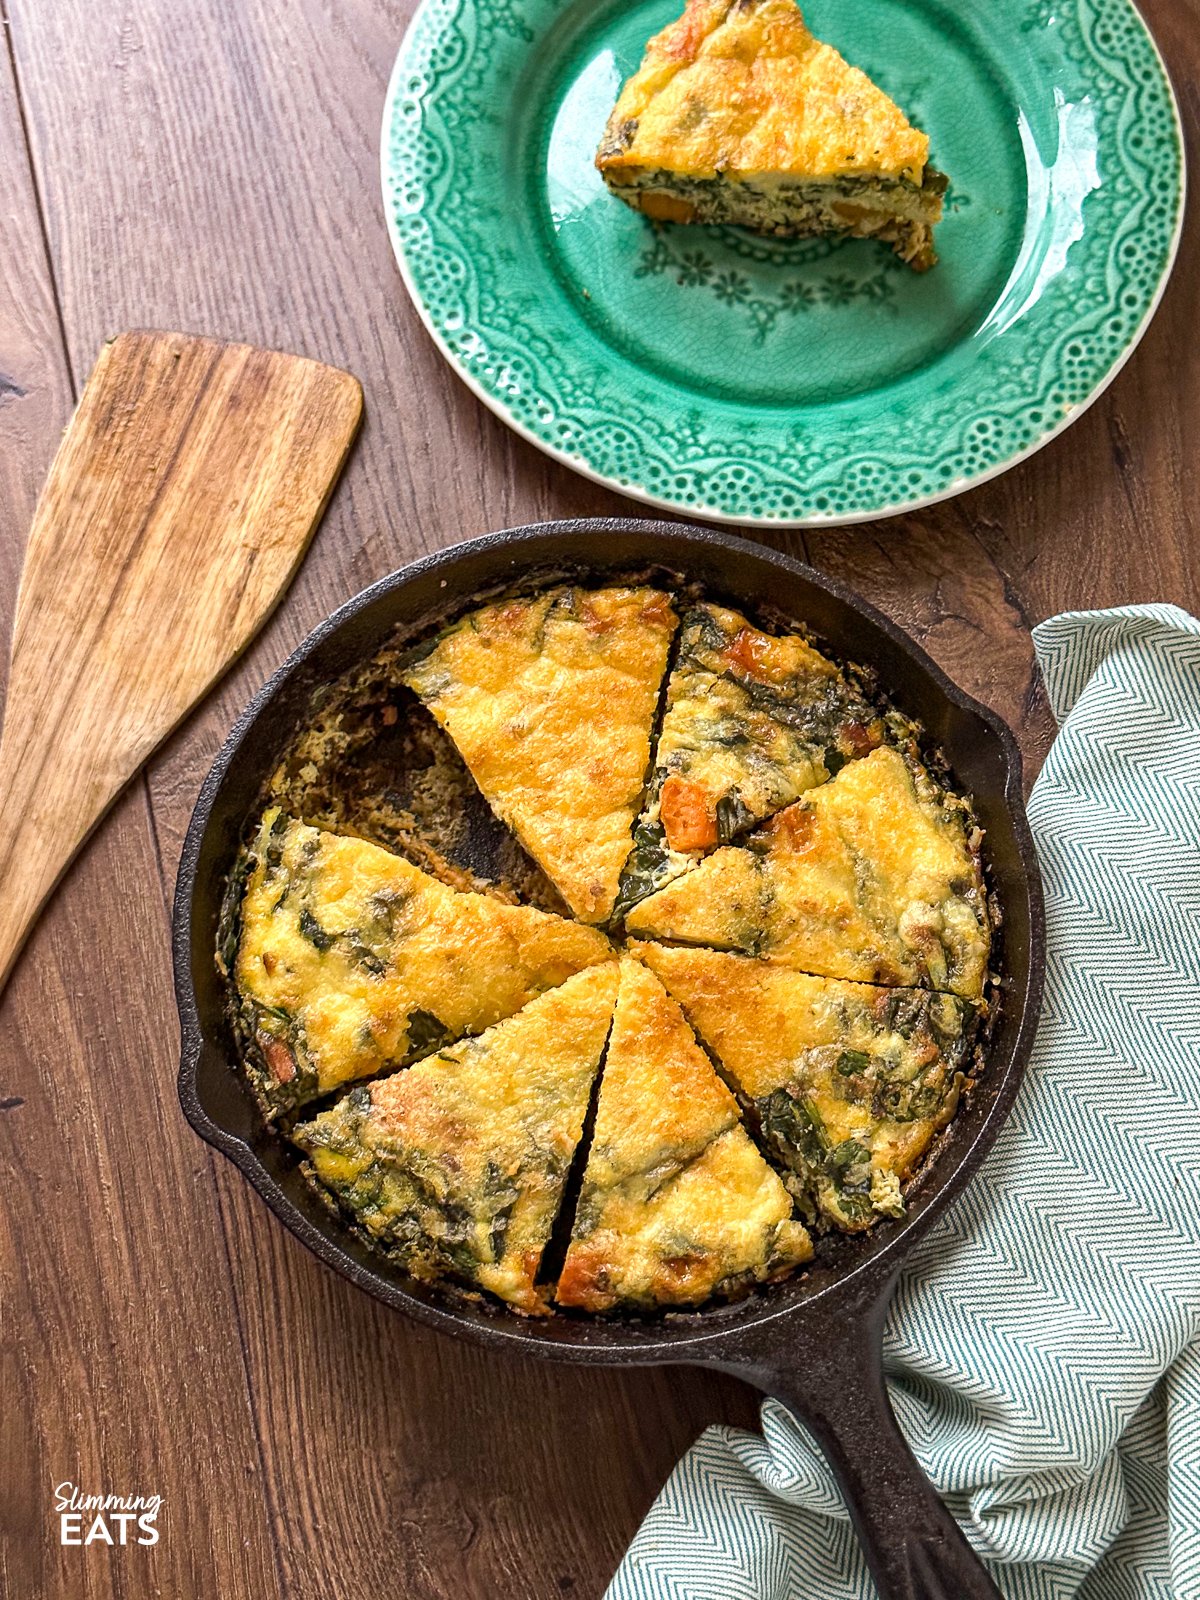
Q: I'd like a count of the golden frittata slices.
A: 8